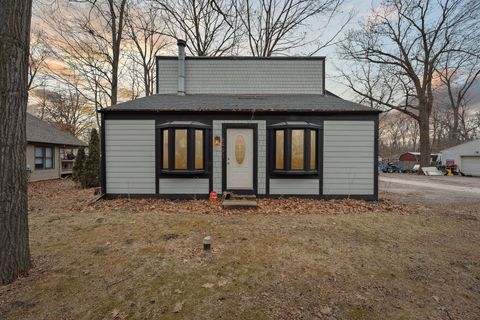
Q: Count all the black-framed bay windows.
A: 2